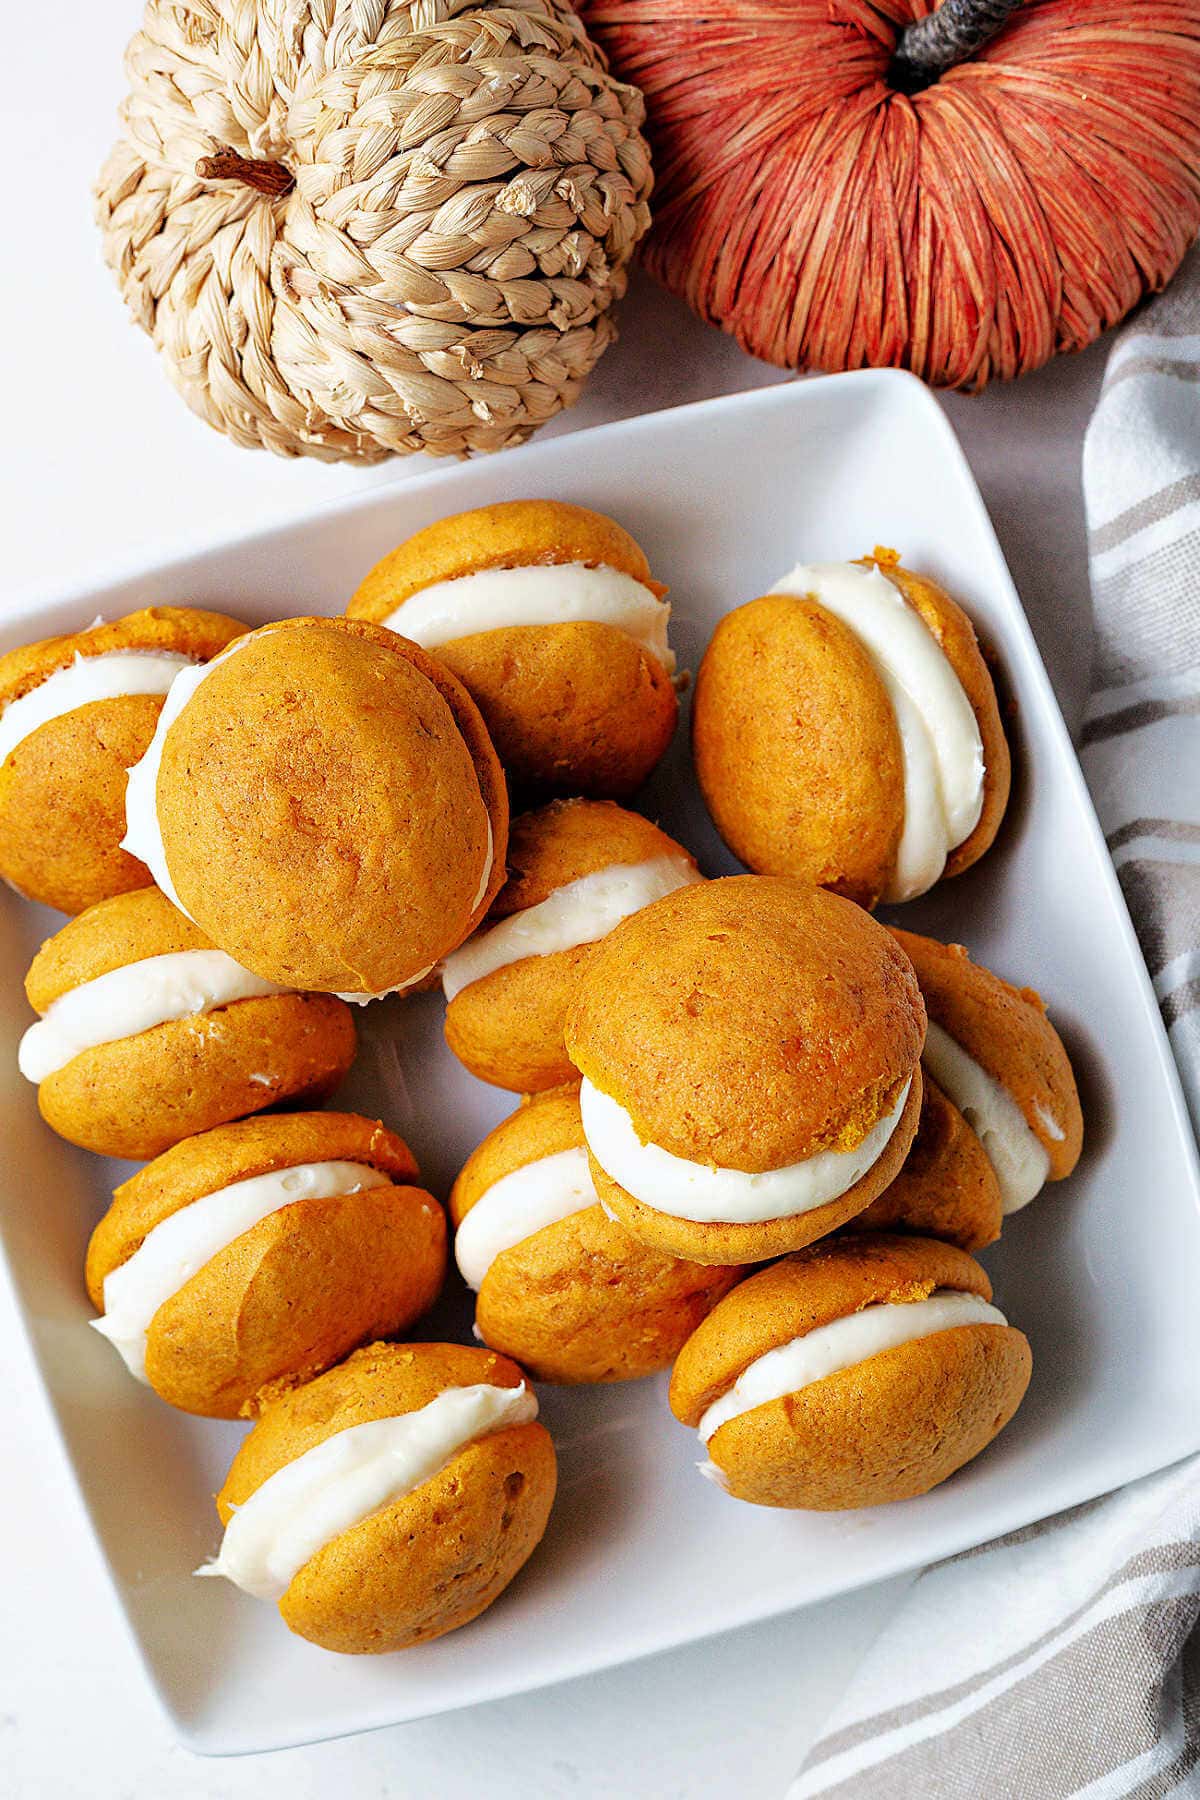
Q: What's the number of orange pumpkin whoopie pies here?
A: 12